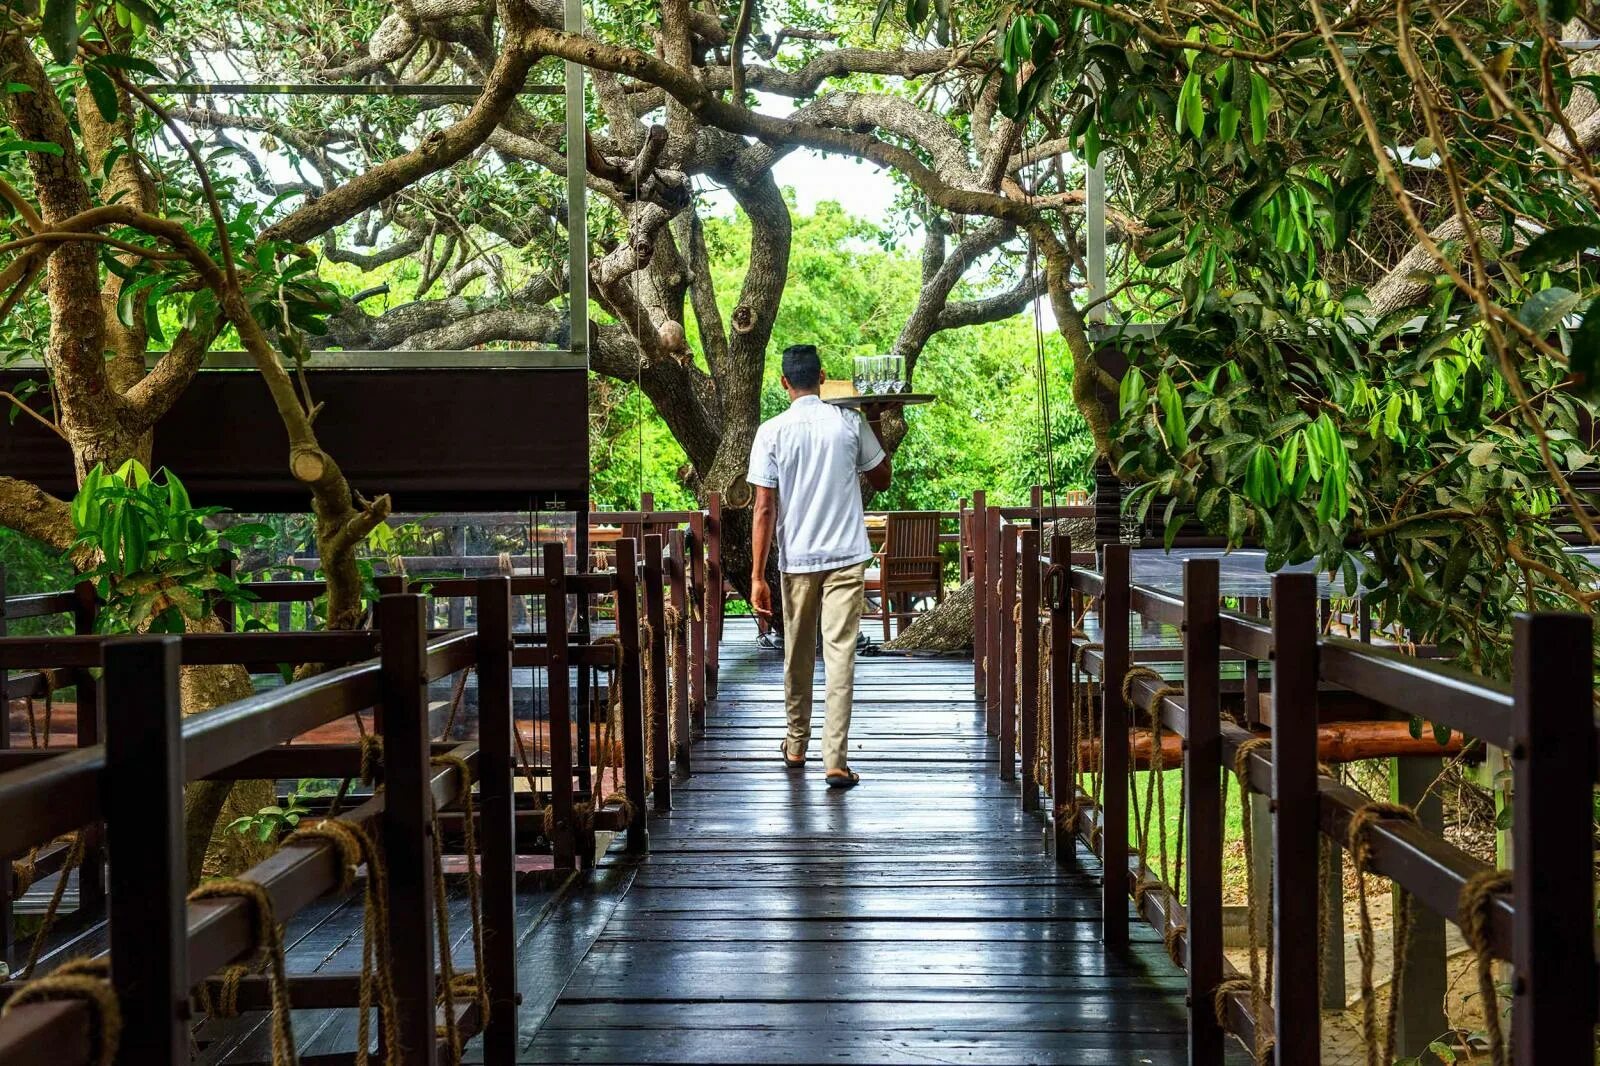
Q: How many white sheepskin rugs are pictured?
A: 0